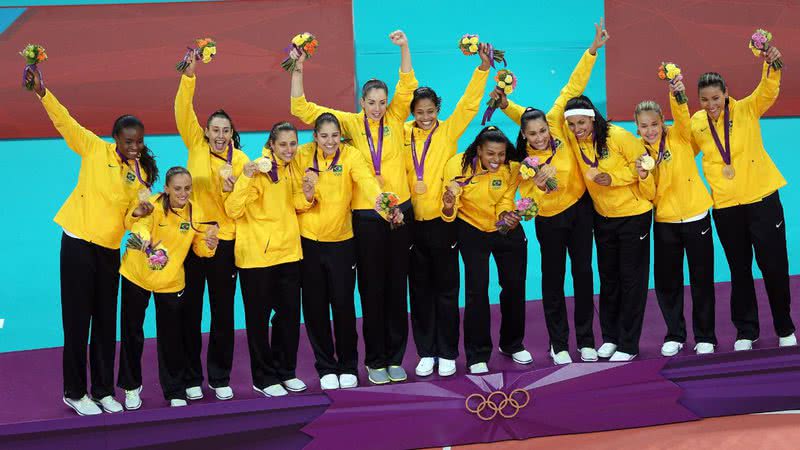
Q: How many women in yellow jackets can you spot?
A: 12